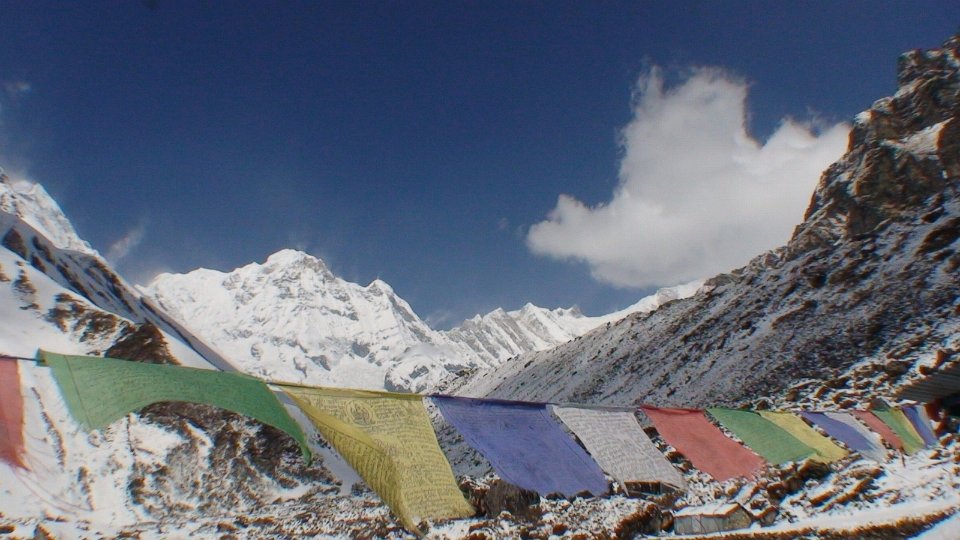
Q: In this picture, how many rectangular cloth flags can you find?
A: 15